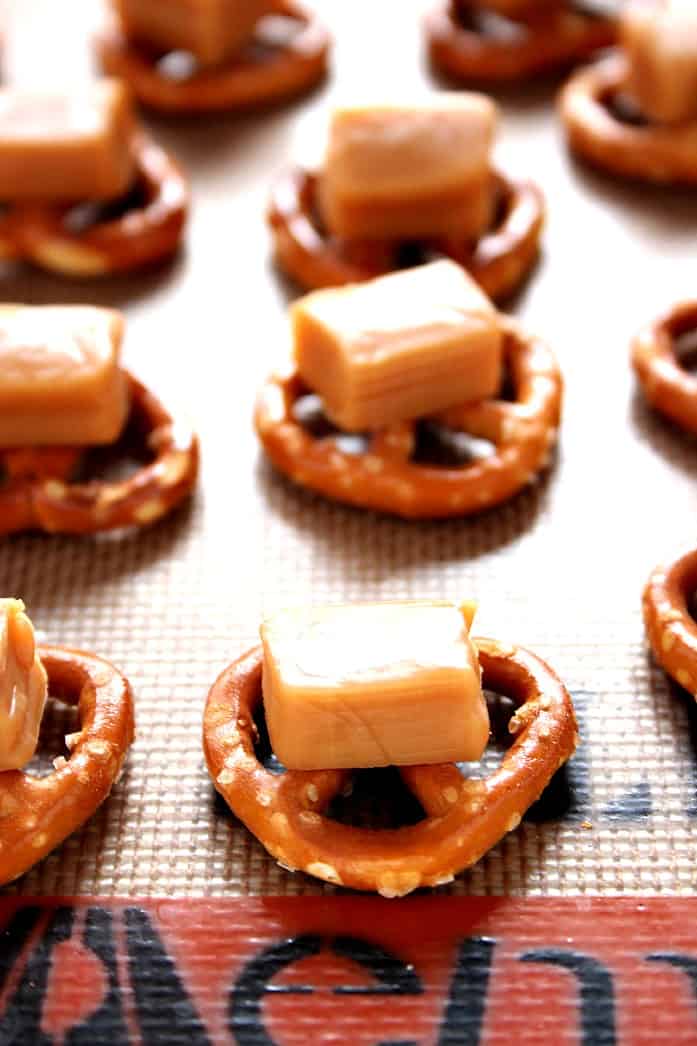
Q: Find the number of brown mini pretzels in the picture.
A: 11